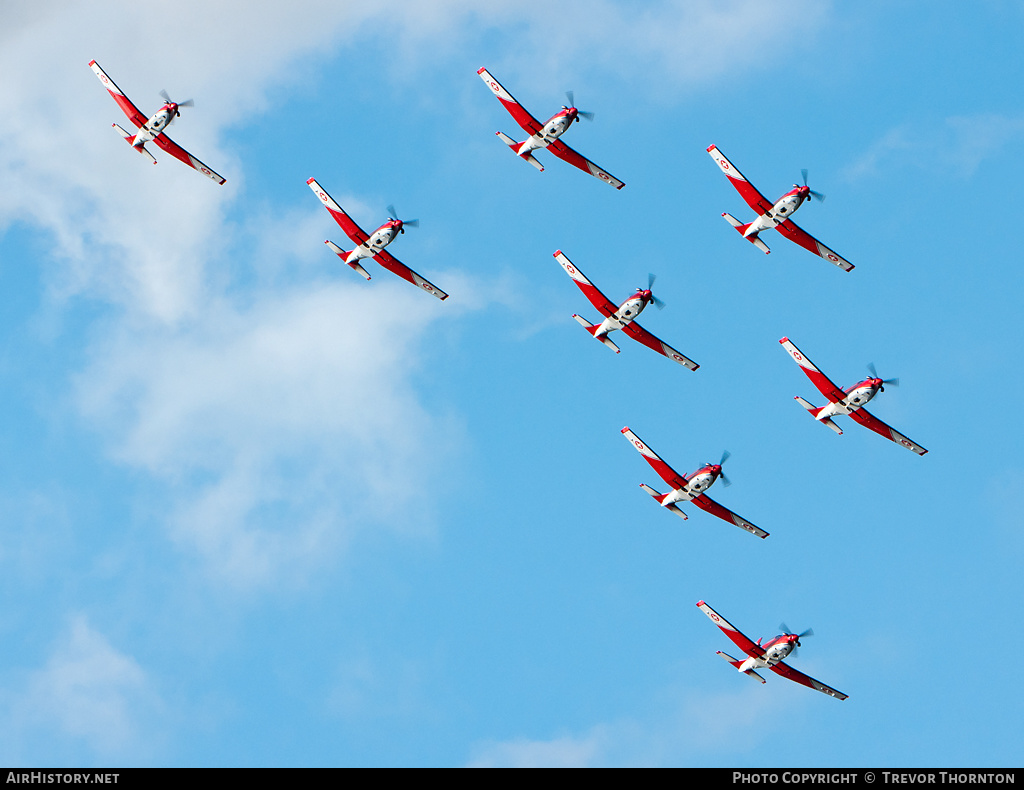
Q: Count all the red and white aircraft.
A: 8